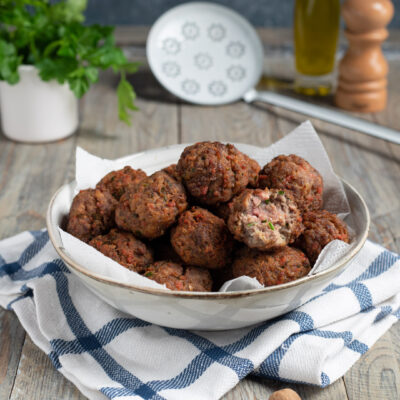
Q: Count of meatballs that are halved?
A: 1